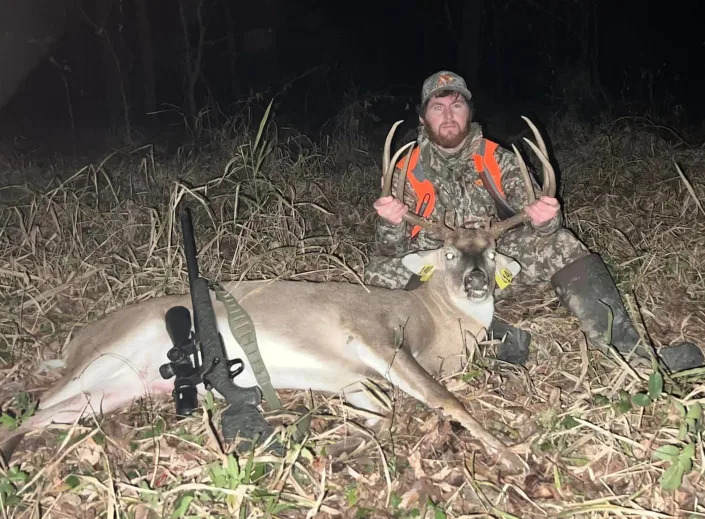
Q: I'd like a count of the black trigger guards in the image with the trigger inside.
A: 1